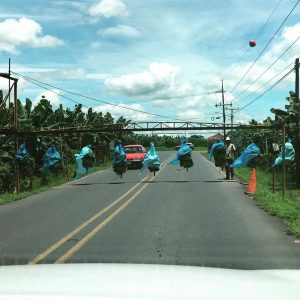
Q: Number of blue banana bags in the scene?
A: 9